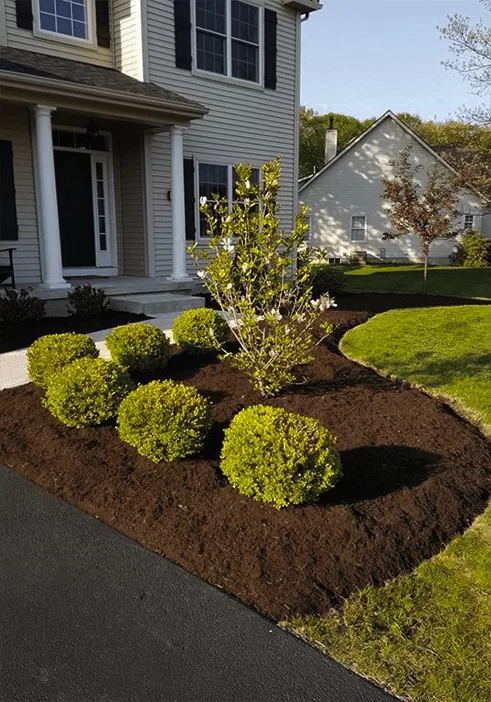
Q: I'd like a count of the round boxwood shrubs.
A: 6